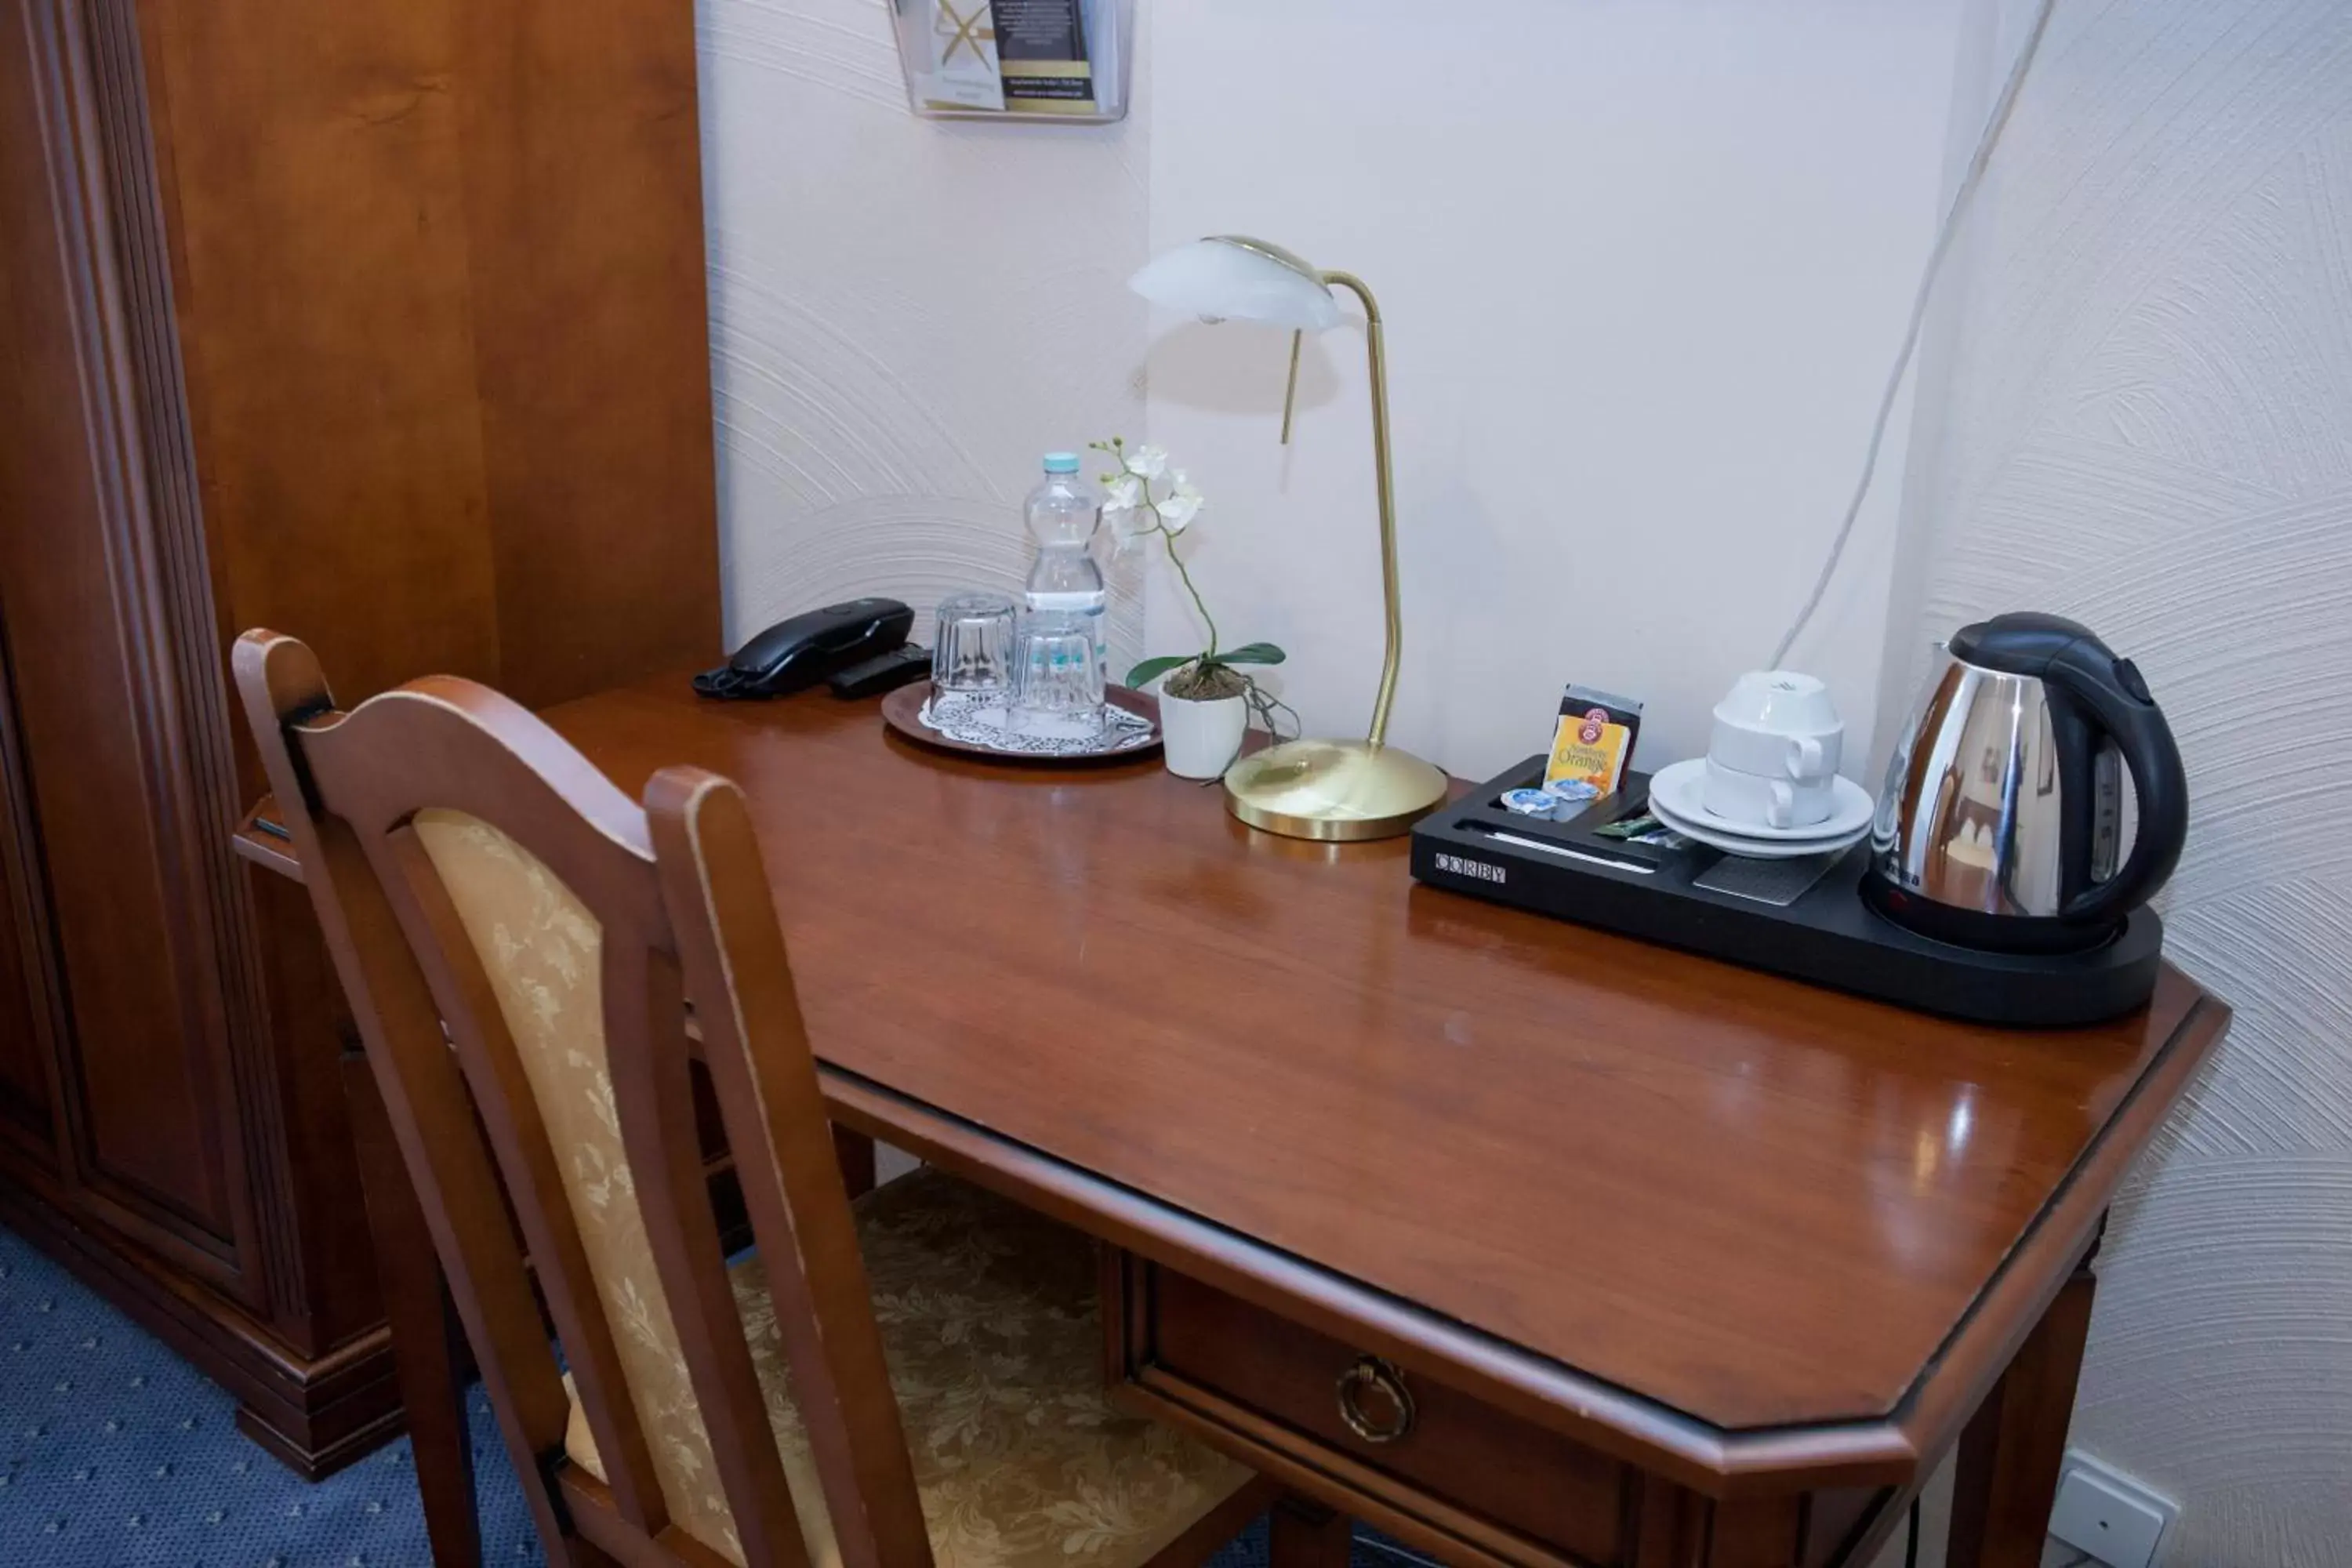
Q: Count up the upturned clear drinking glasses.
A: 2